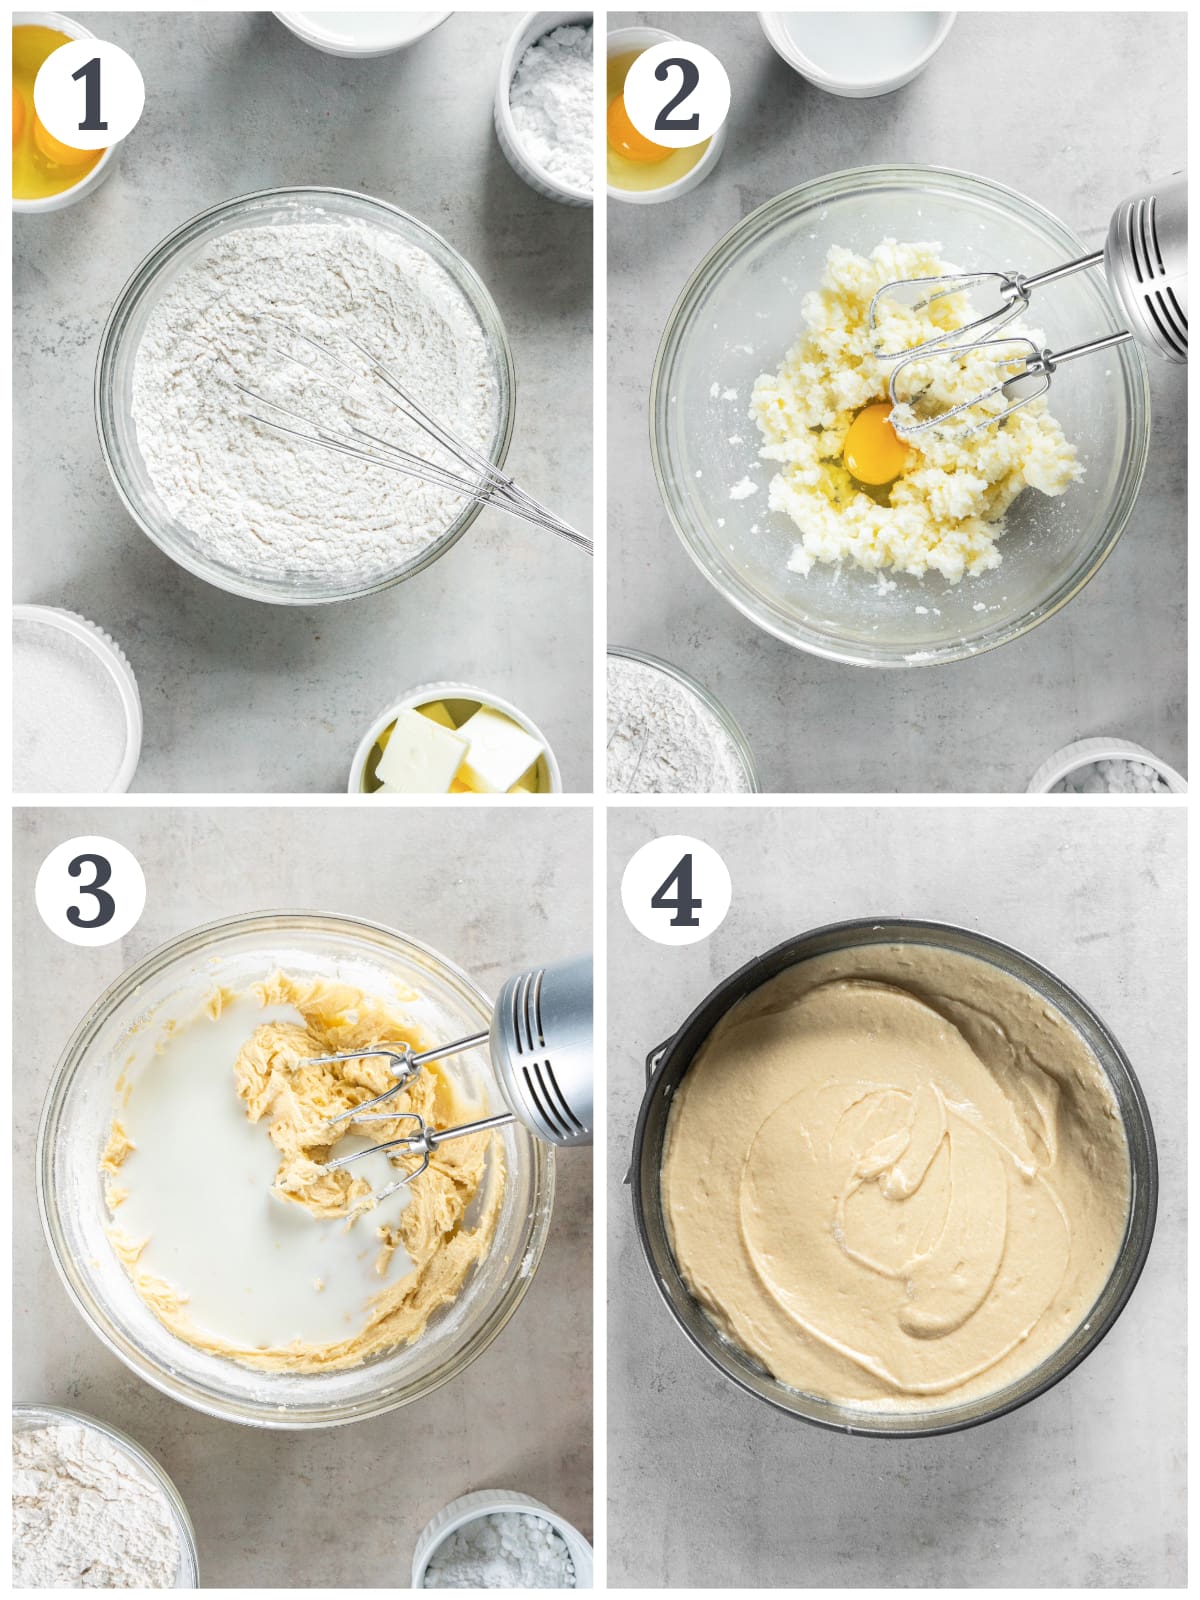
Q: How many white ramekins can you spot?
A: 9